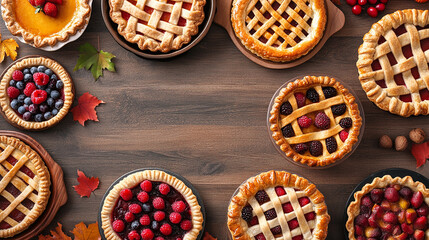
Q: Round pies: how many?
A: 10